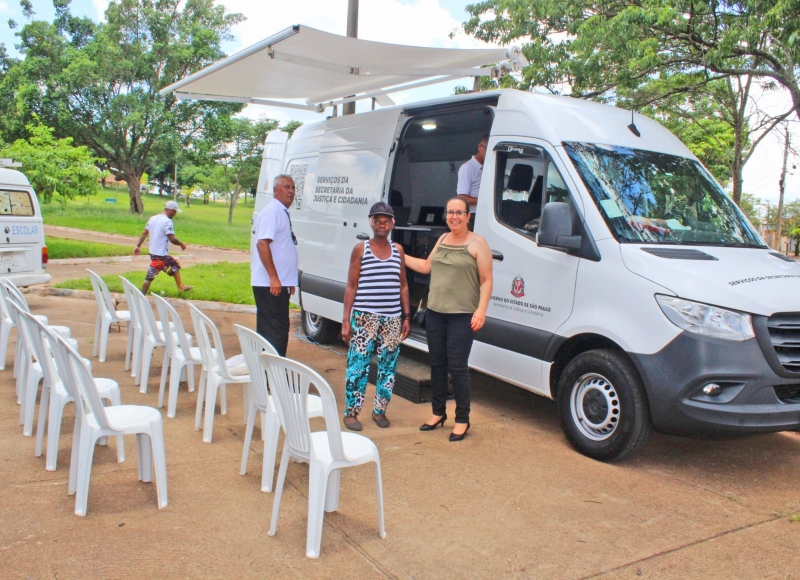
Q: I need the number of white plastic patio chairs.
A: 13